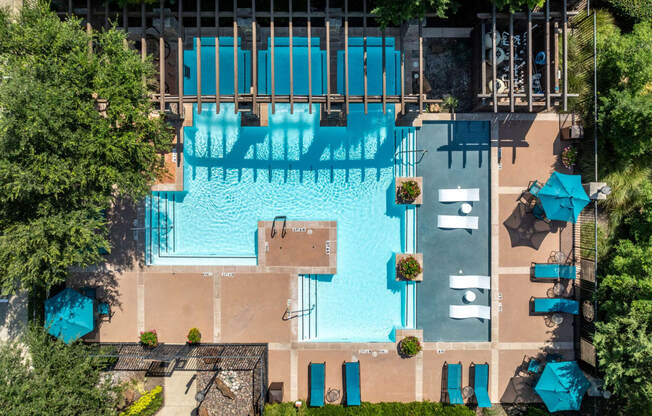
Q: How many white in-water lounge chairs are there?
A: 4